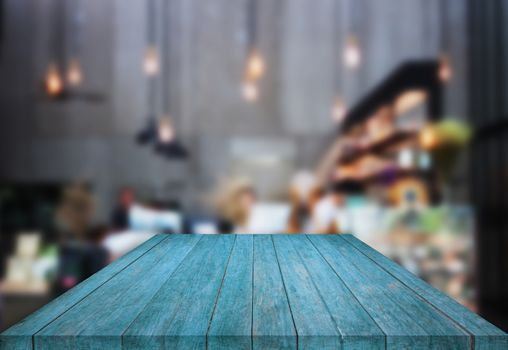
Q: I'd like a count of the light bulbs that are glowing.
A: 9